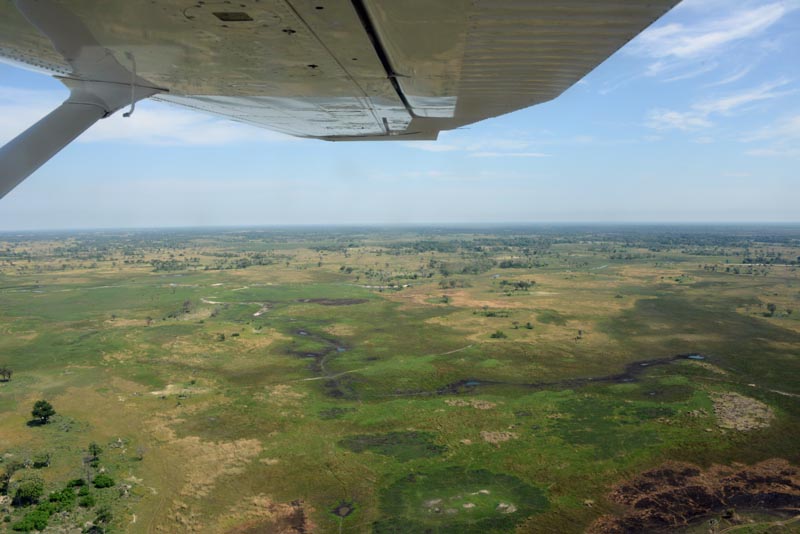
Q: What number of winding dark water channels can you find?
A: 2